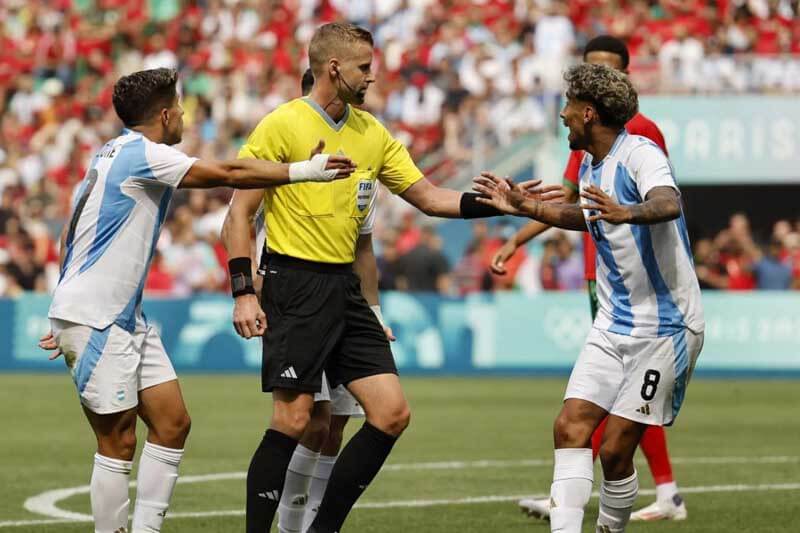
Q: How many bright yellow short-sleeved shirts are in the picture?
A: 1